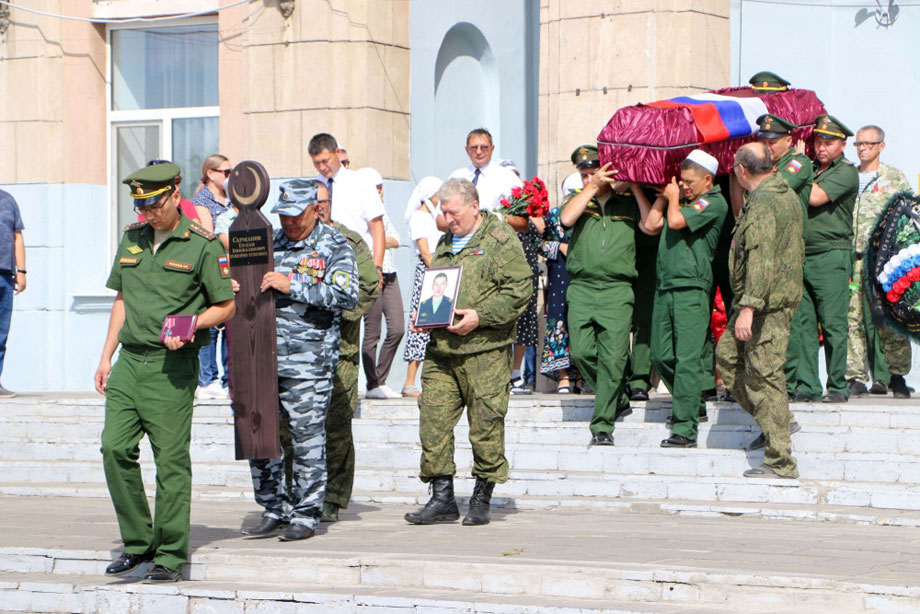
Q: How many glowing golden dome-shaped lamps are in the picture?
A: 0